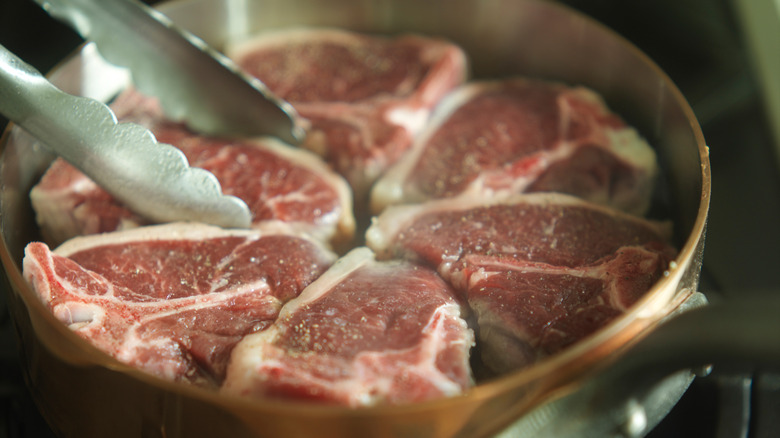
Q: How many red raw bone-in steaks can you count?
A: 6